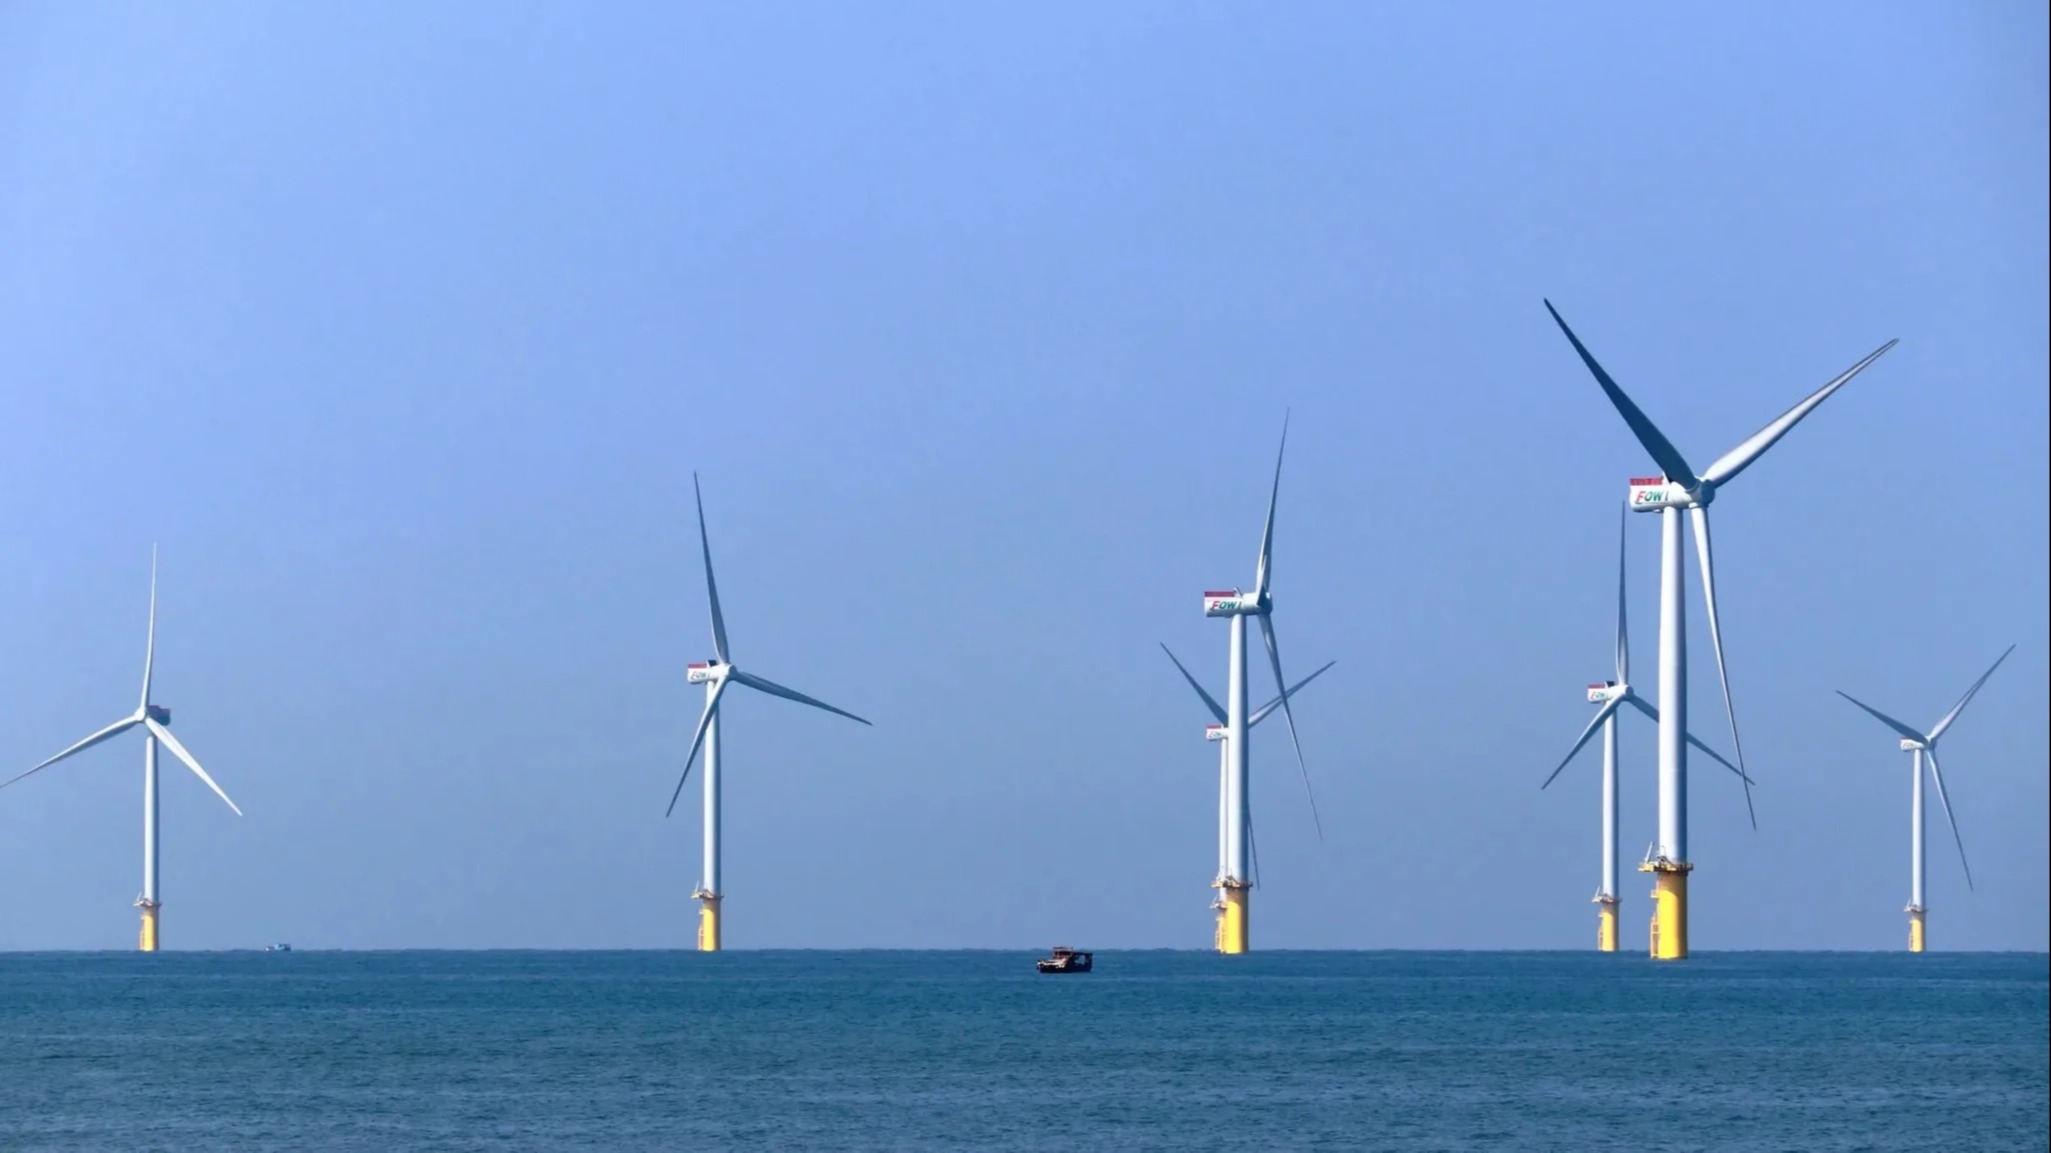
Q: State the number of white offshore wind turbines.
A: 7